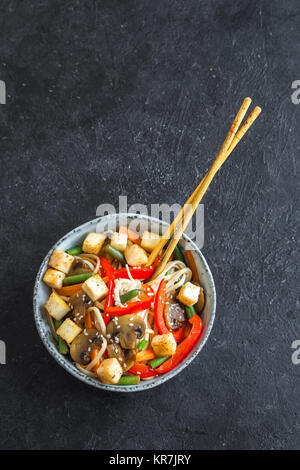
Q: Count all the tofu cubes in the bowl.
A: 12